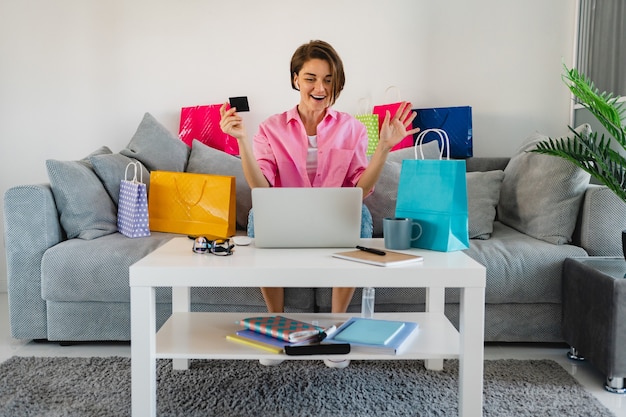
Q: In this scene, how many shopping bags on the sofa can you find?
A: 6